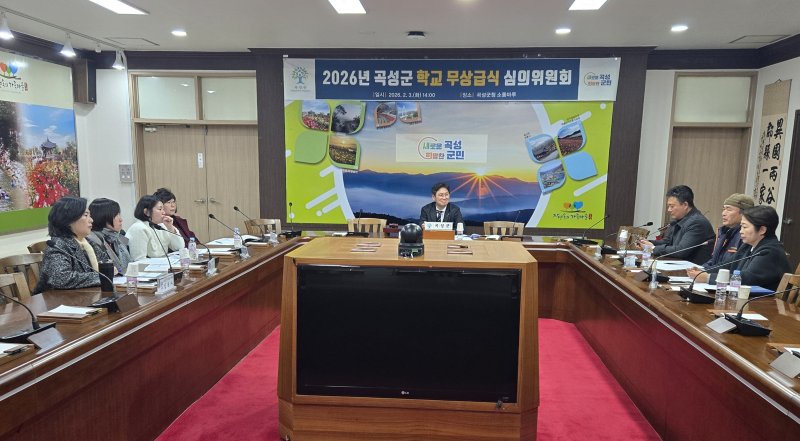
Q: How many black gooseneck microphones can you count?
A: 15